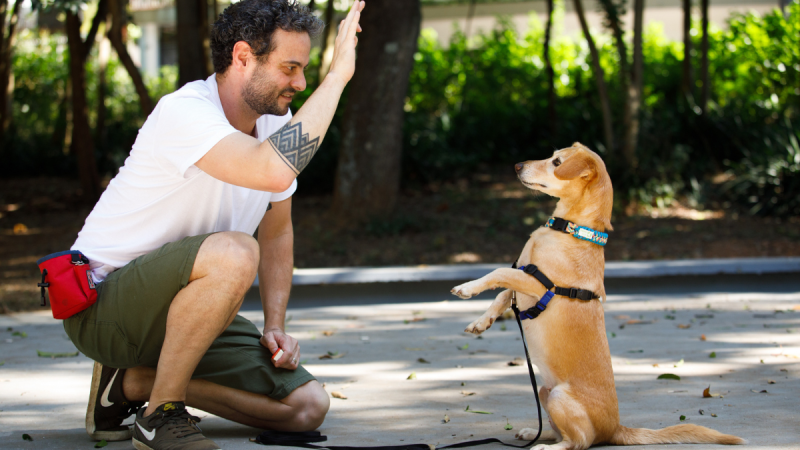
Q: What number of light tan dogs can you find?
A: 1